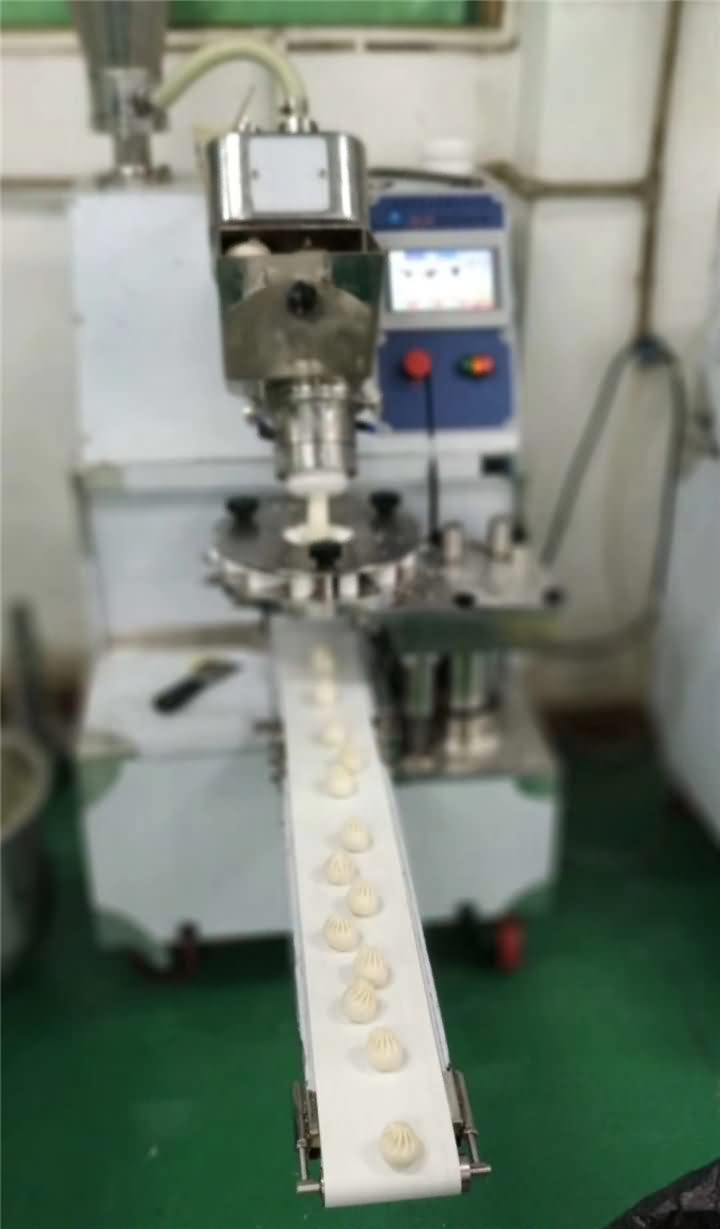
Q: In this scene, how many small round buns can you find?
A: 13